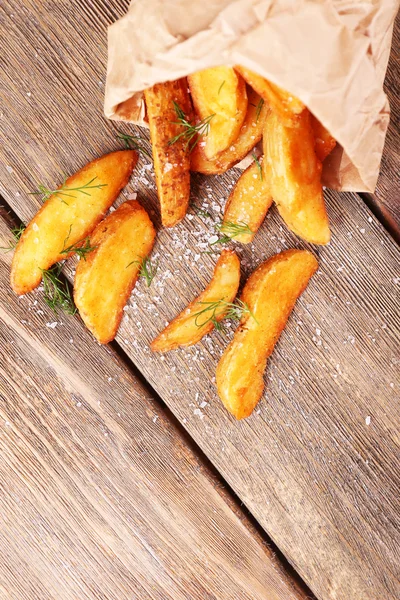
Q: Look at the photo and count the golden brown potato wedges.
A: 11